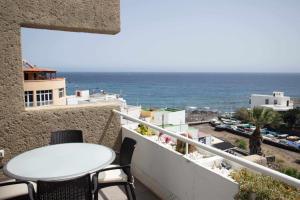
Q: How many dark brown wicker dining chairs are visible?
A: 4